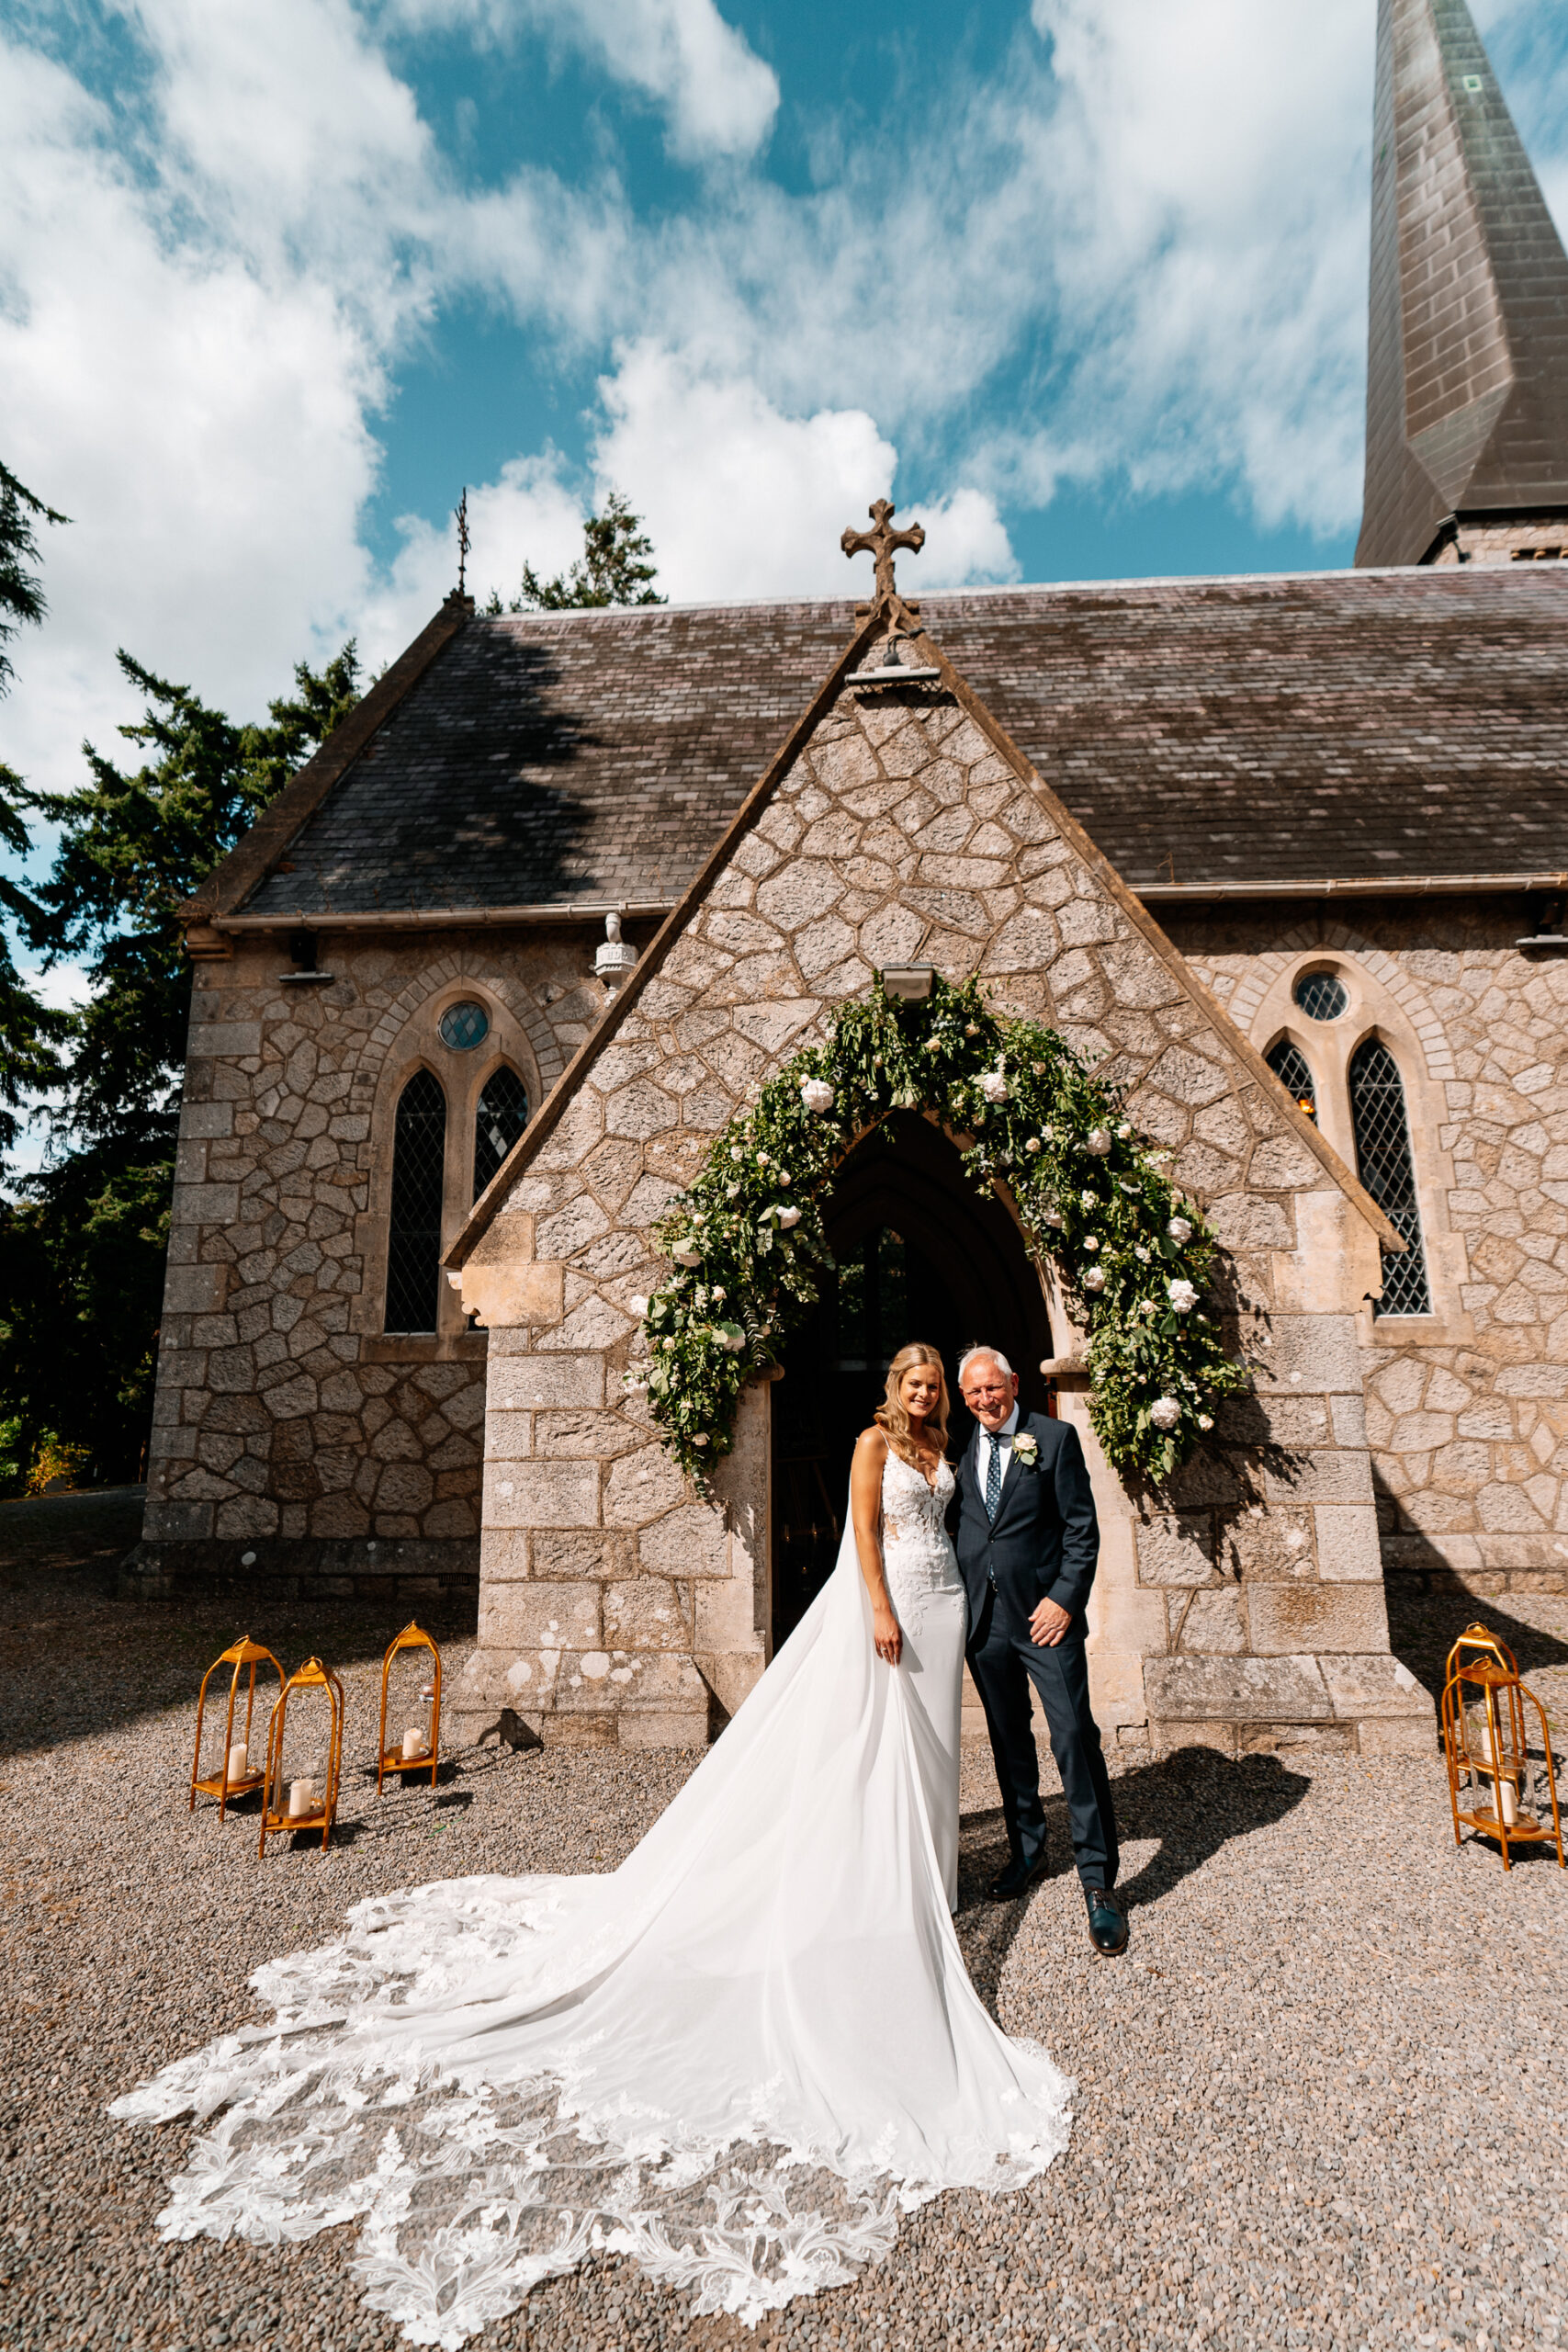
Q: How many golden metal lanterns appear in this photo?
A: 5